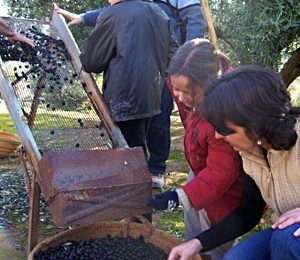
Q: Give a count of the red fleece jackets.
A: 1